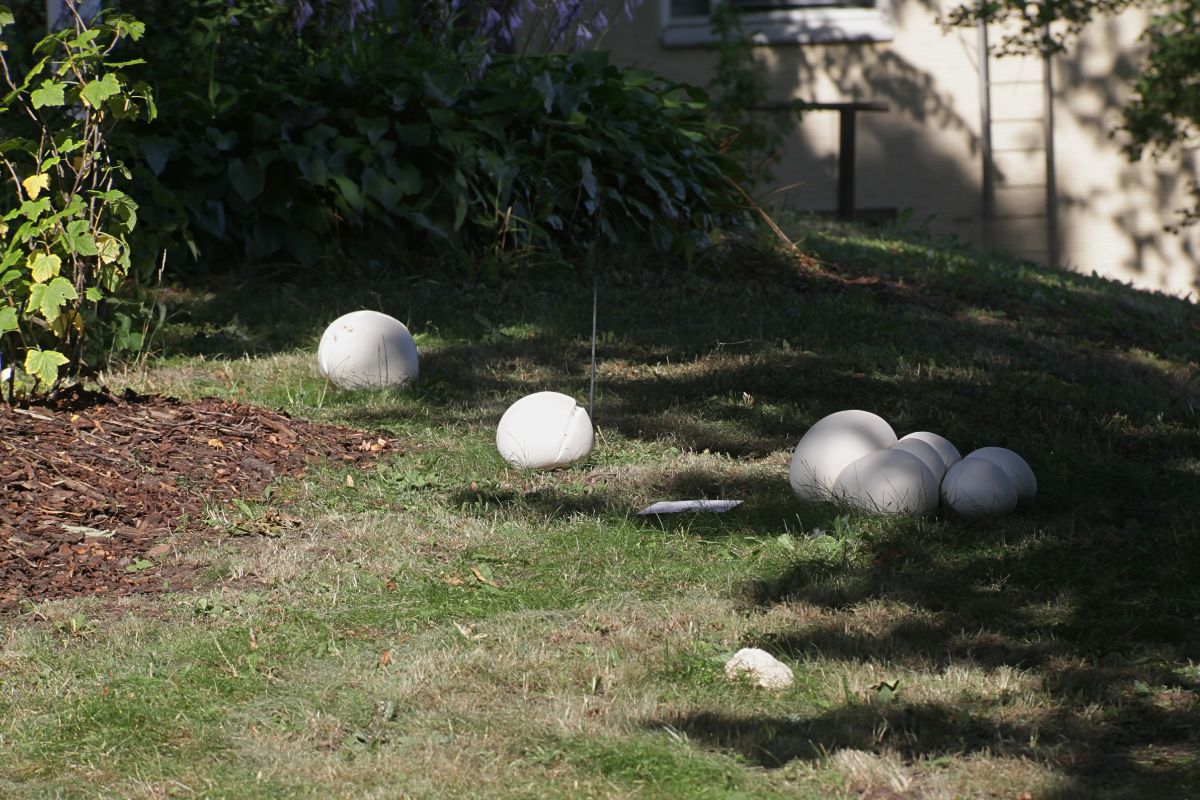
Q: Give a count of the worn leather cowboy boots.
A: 0